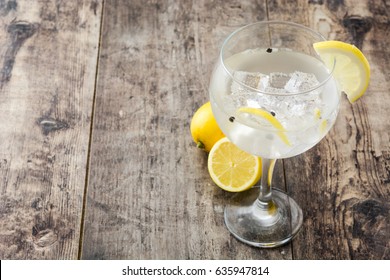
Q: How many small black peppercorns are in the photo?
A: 3